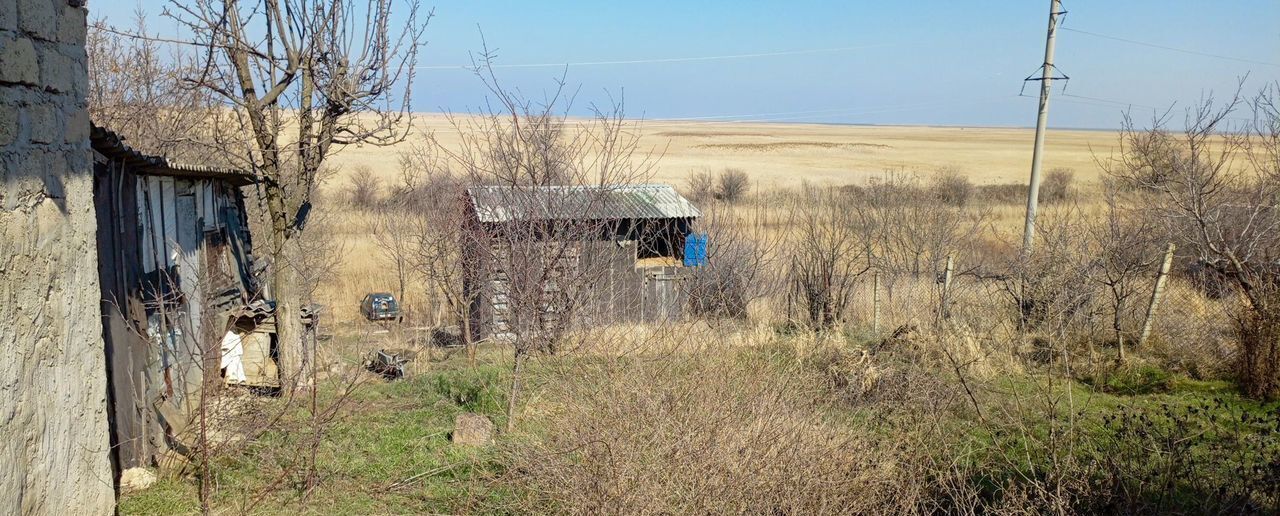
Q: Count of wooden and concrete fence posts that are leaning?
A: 2